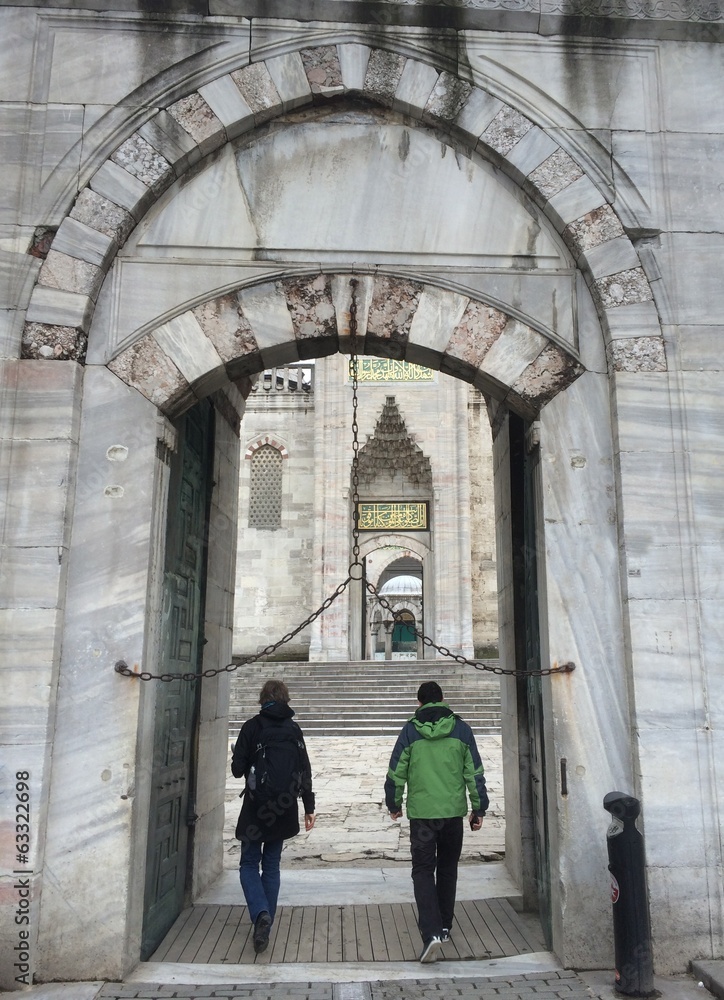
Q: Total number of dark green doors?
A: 2